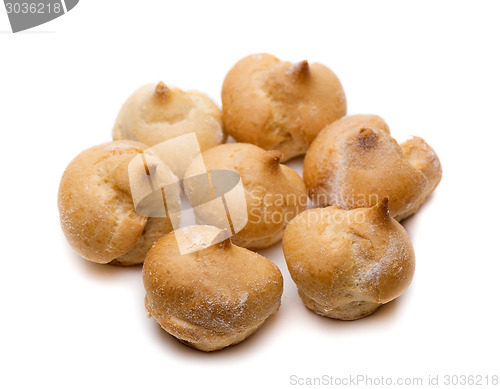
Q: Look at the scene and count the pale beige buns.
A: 1